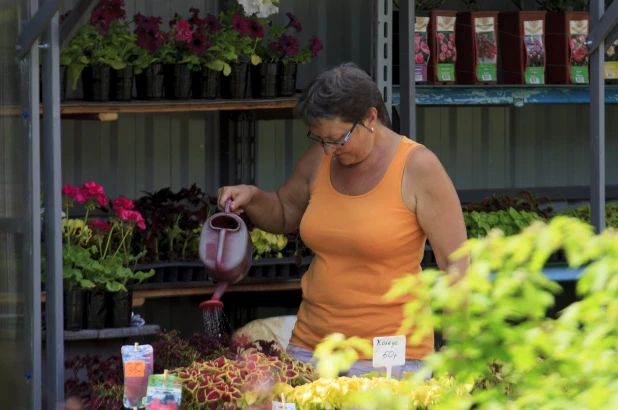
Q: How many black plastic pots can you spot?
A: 12